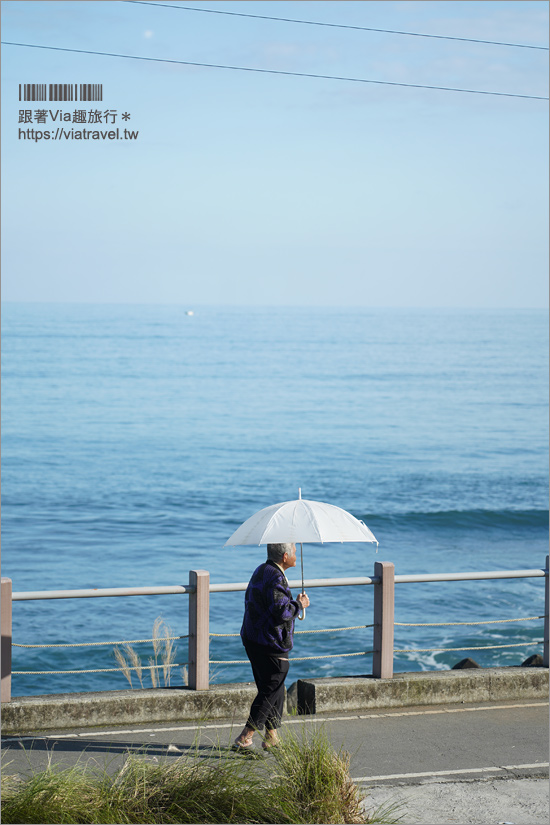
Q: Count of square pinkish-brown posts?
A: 4